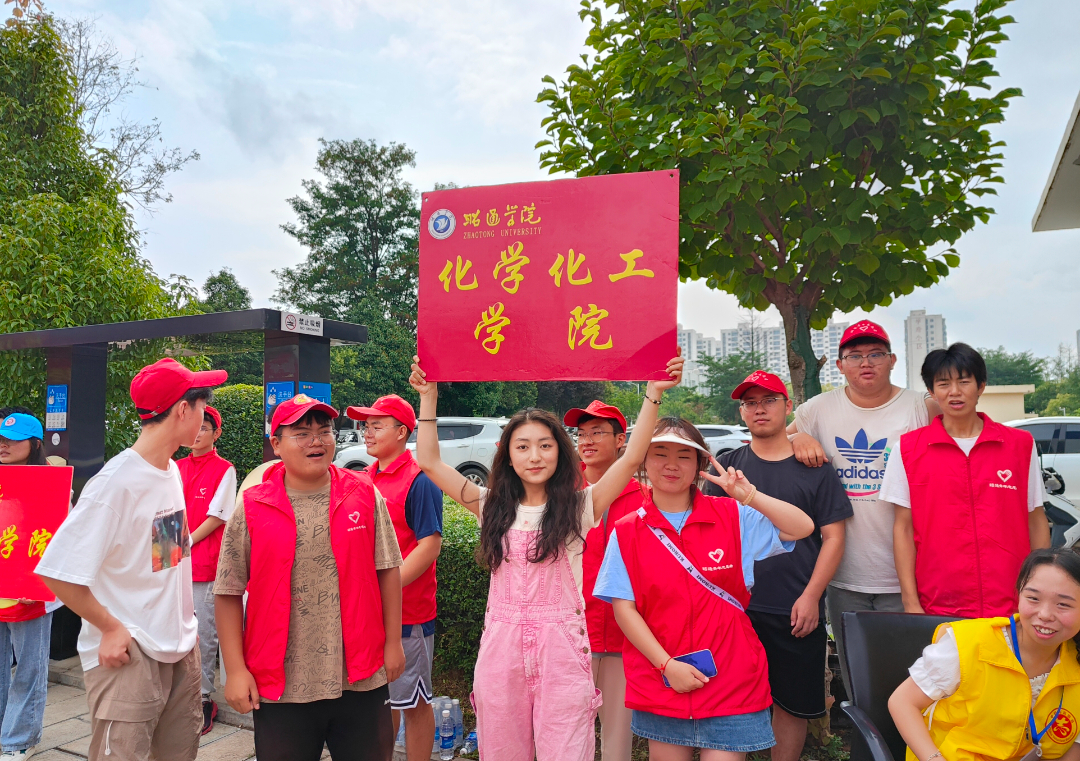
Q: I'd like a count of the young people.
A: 12